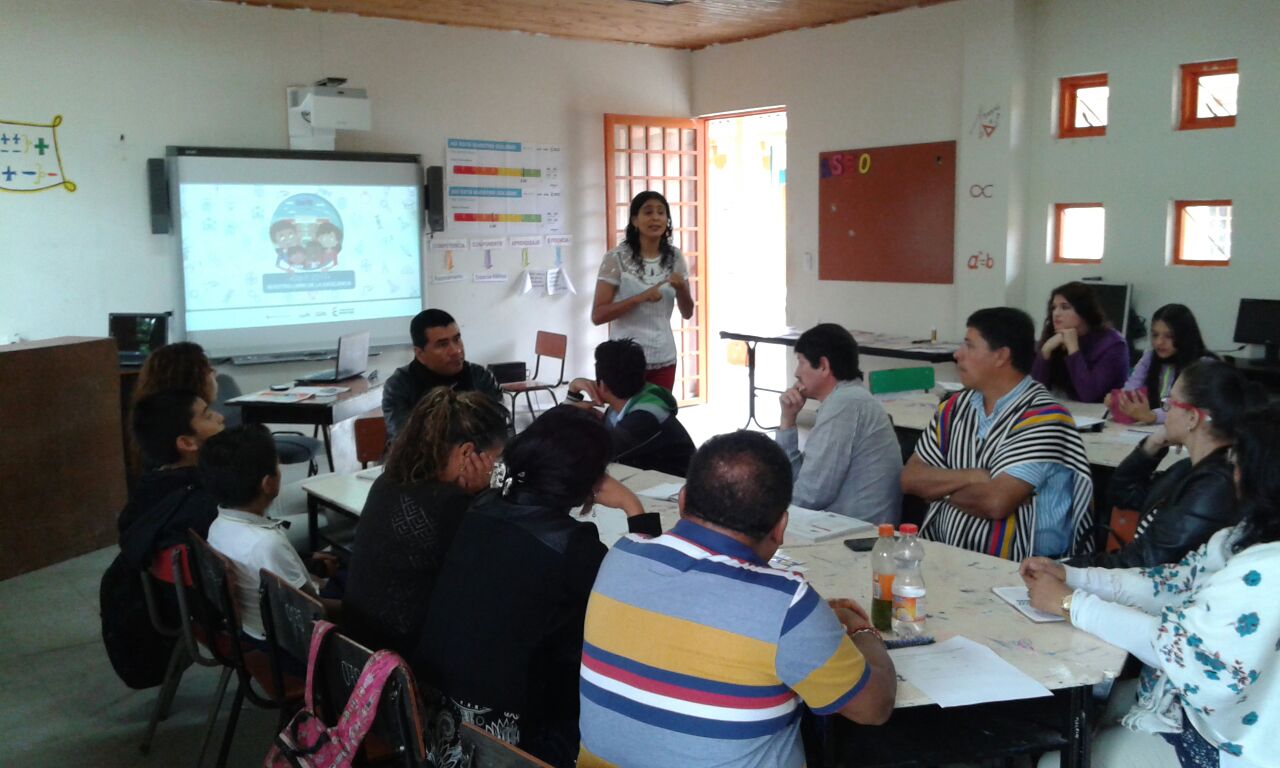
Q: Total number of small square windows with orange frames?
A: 4